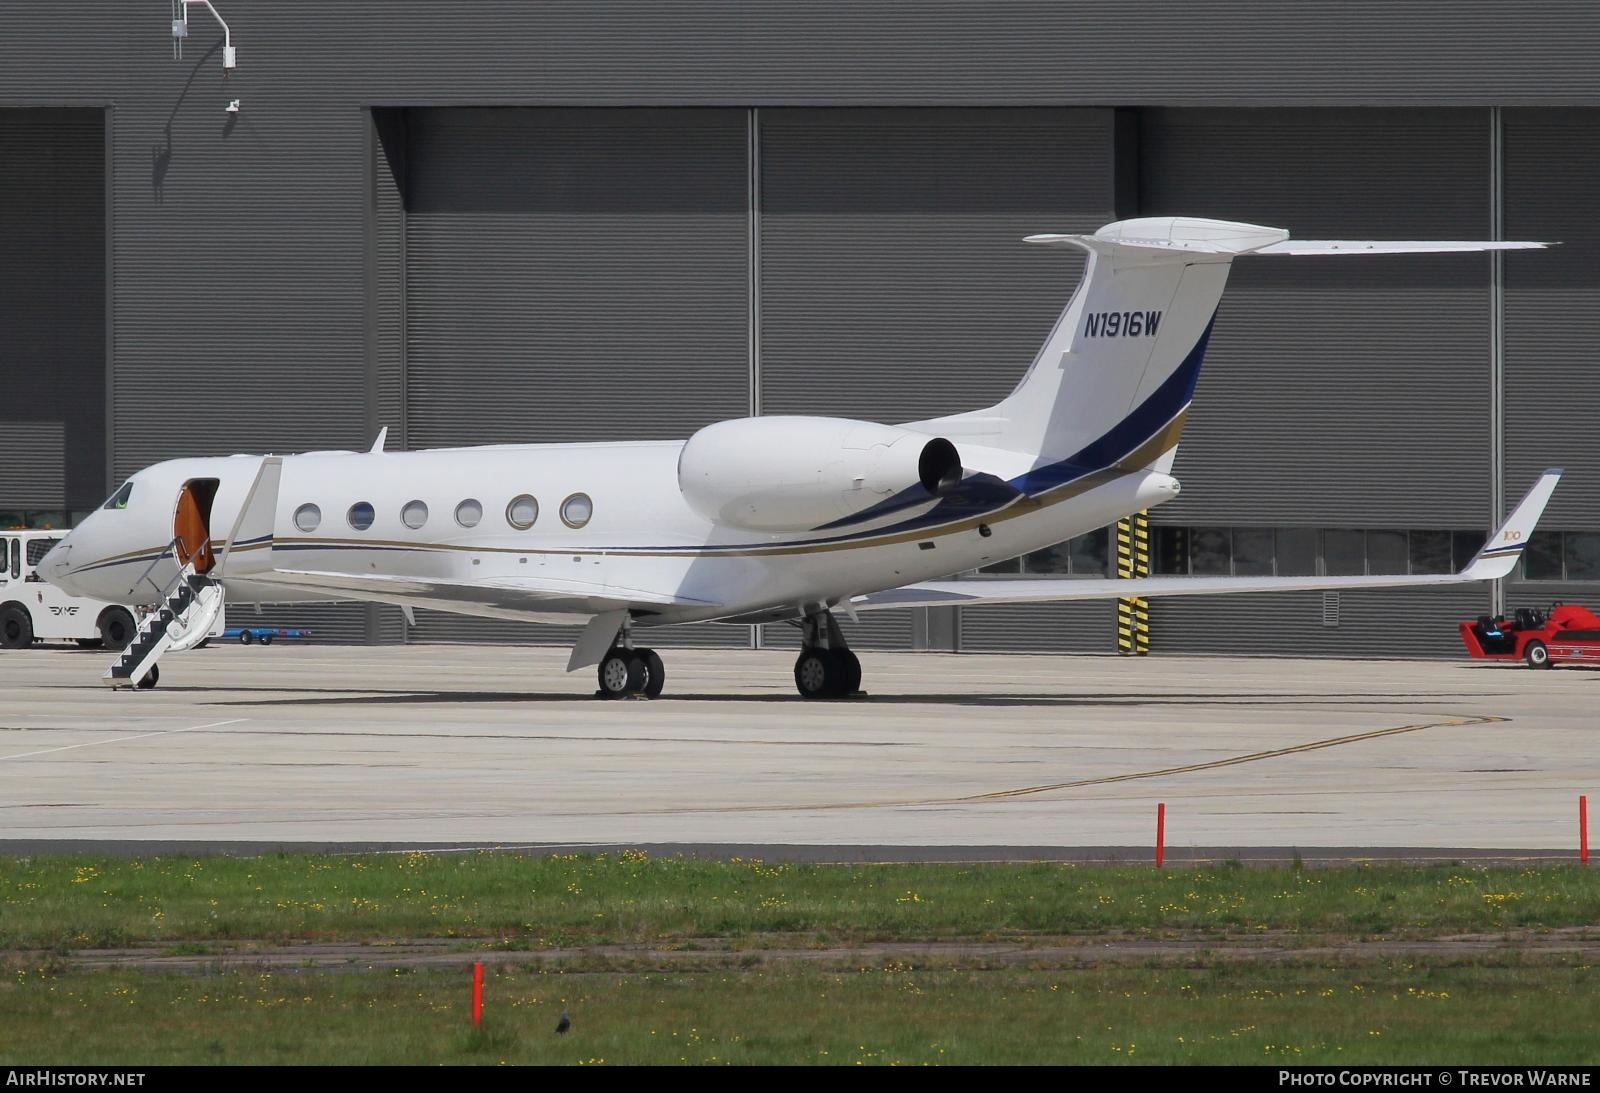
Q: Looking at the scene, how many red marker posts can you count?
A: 3